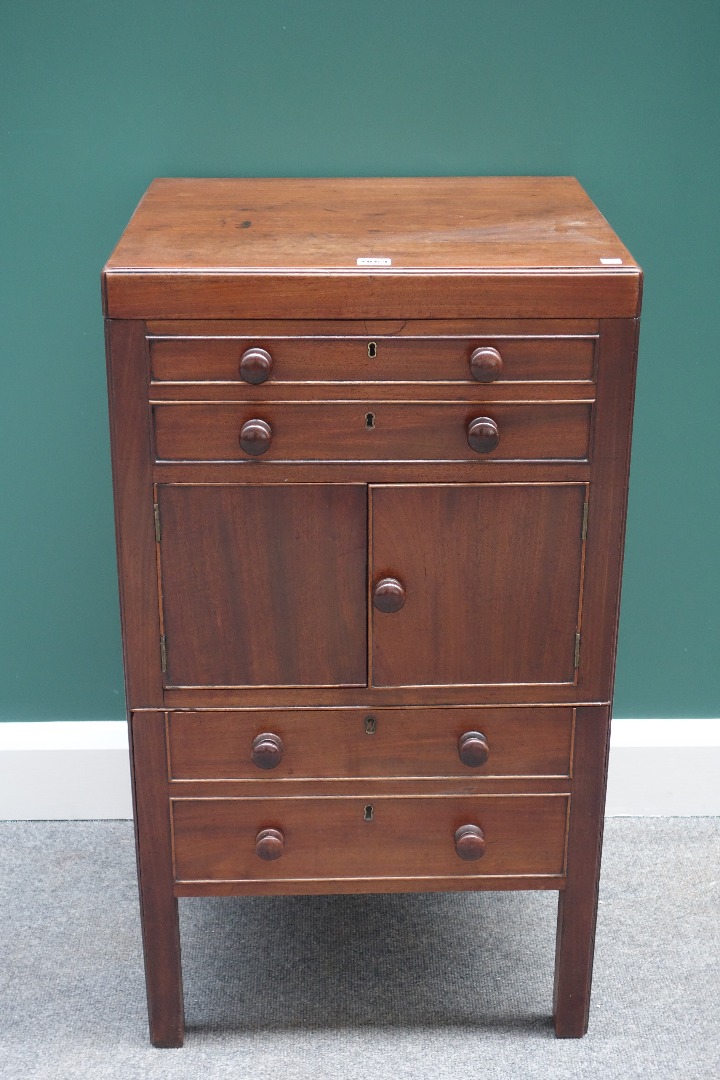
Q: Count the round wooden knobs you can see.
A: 9